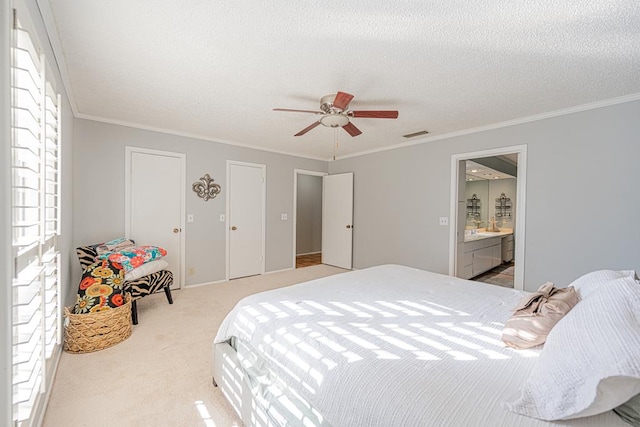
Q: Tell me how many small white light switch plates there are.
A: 4